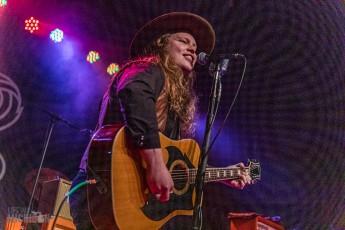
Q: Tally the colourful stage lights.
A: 5